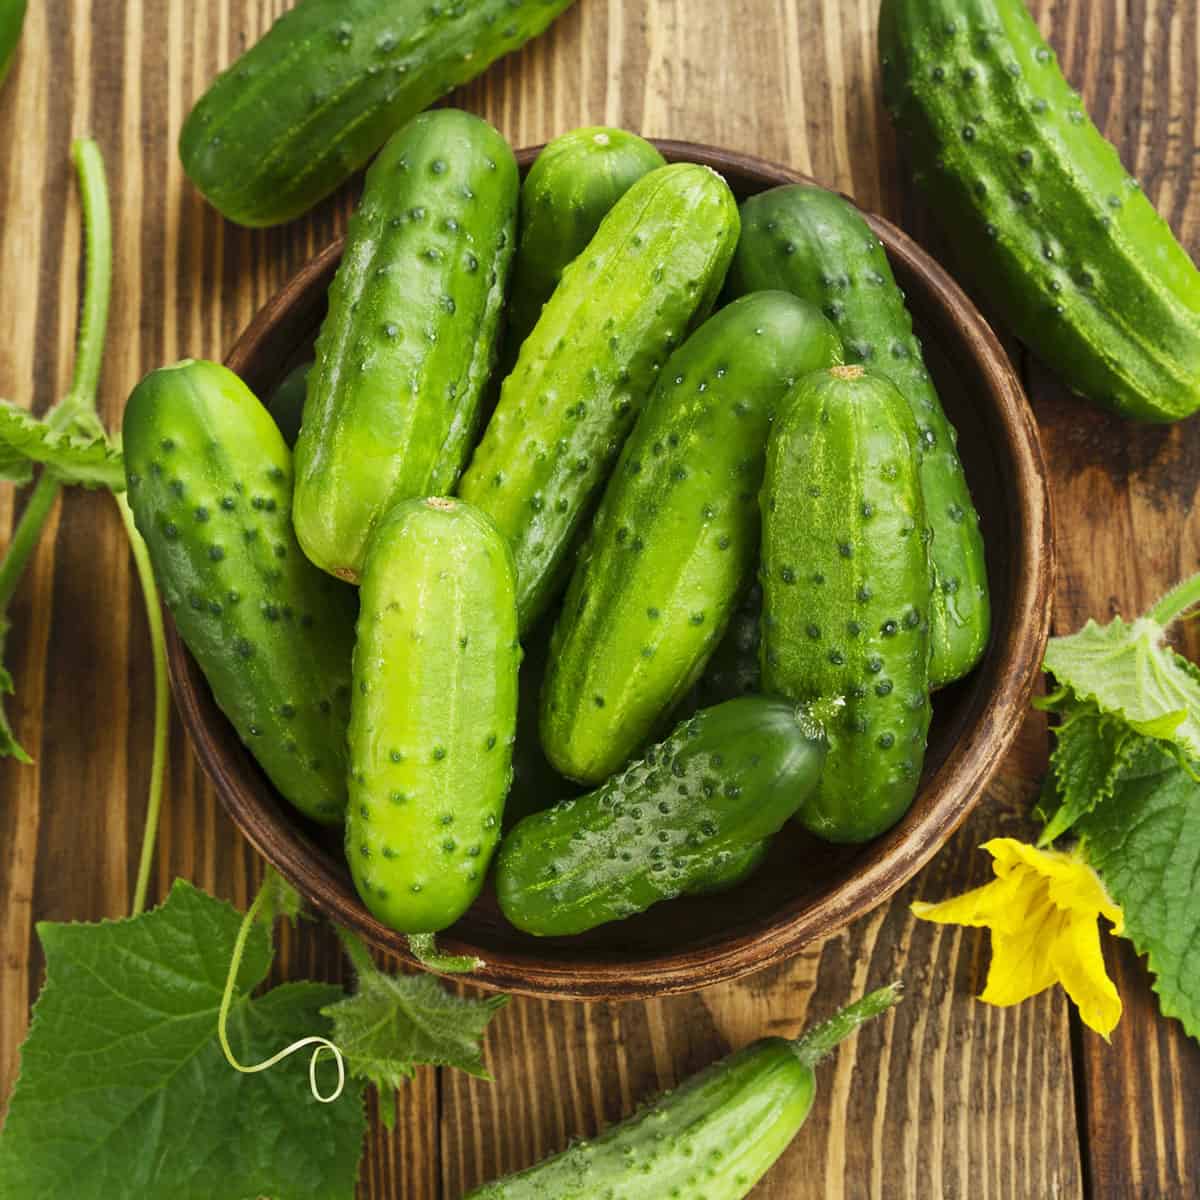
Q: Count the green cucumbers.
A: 12